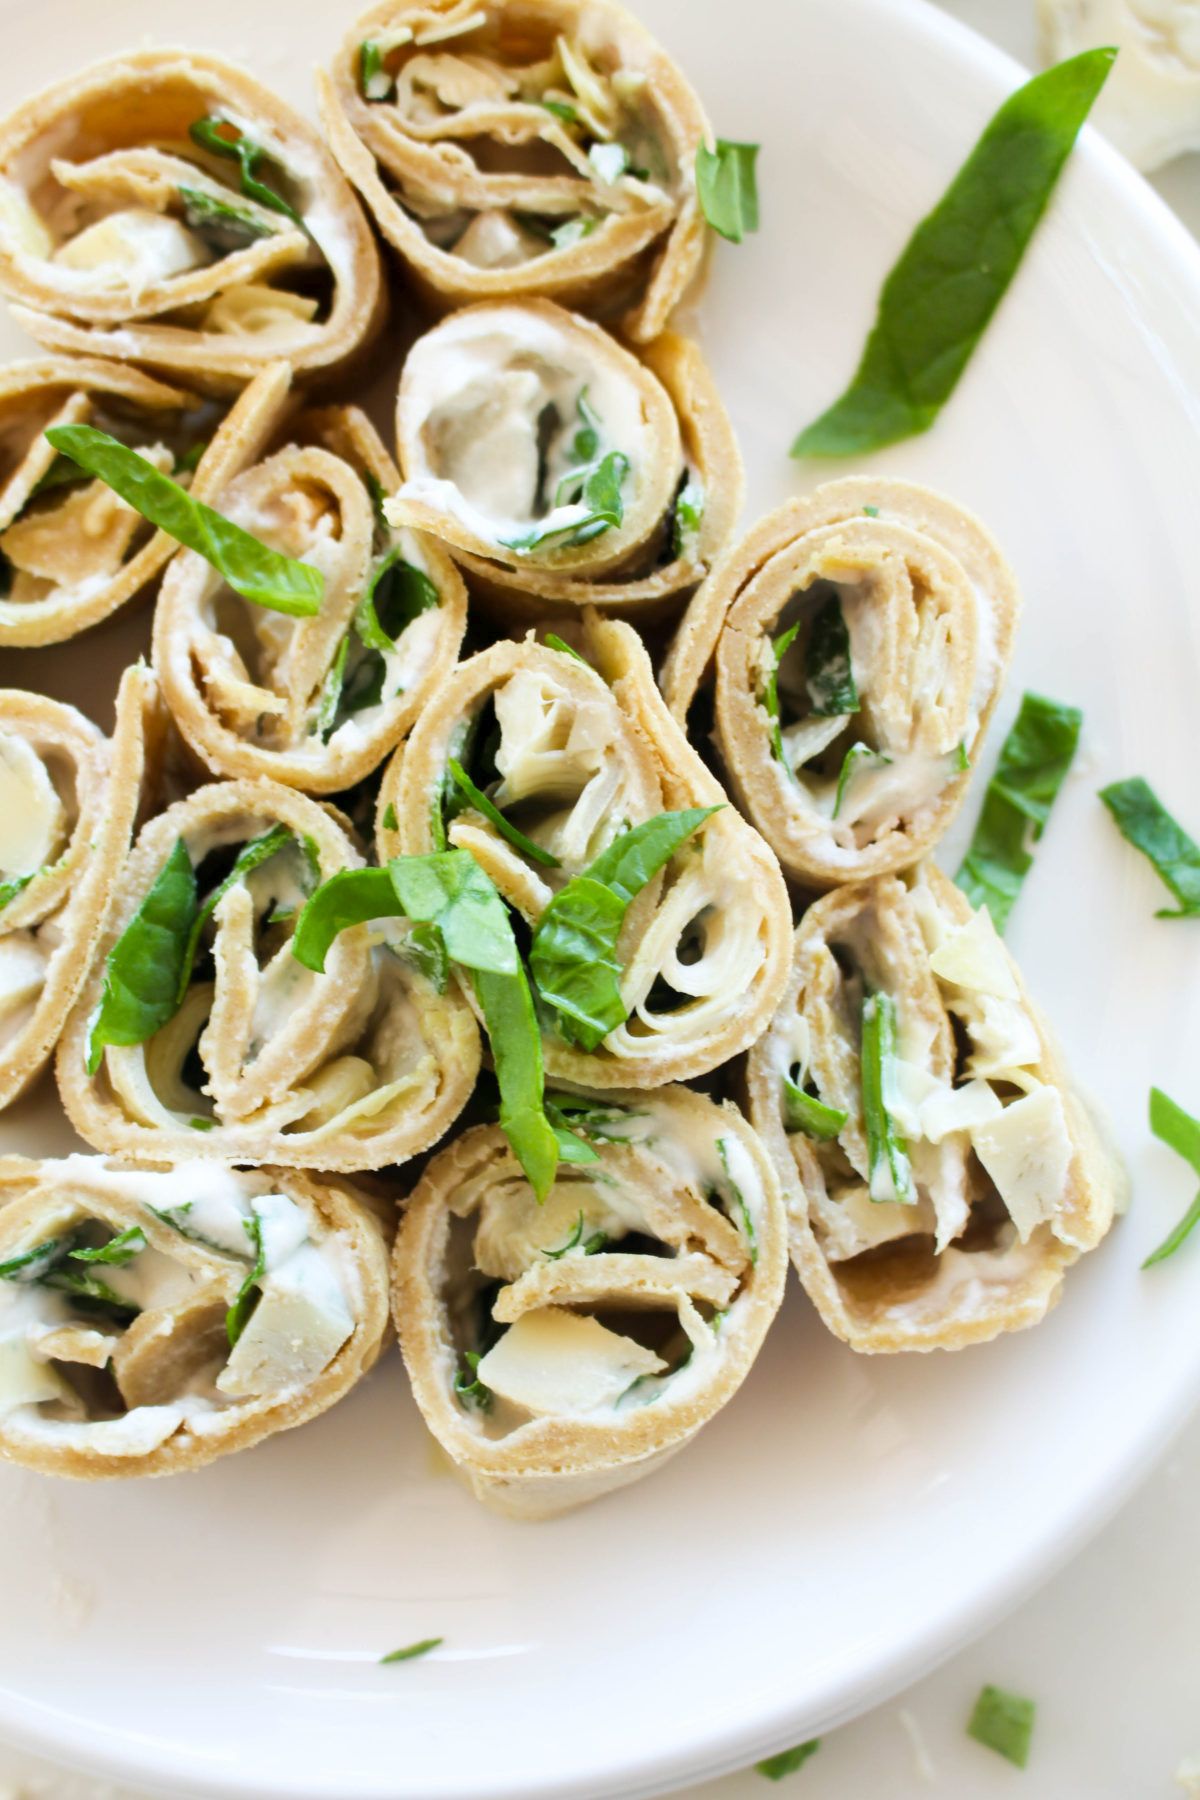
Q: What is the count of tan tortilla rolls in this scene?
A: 12